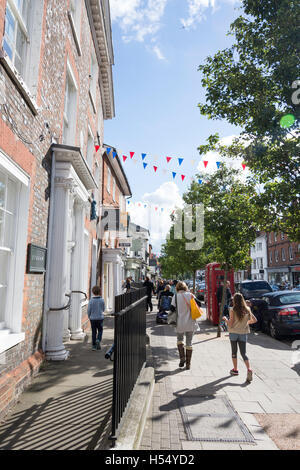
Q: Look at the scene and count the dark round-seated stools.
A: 0